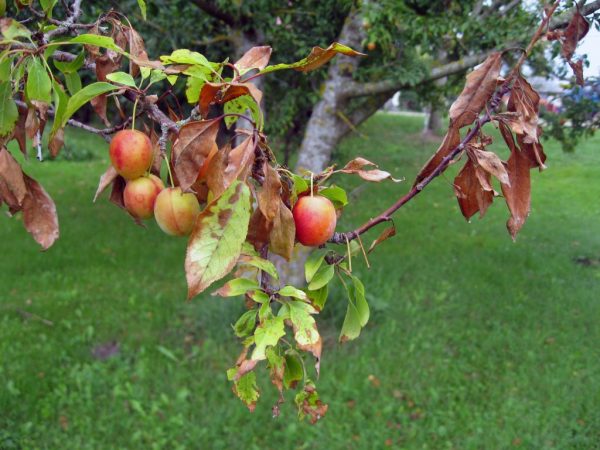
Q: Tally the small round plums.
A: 4